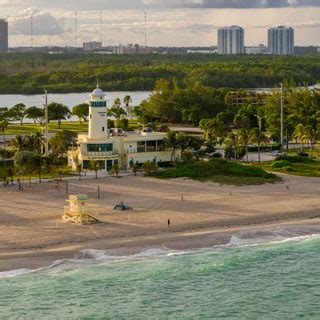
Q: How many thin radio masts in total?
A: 4